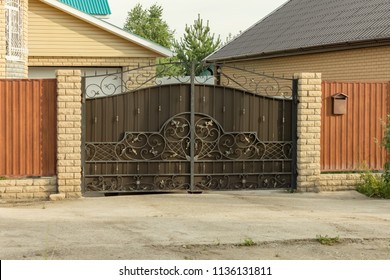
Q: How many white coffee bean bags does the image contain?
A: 0